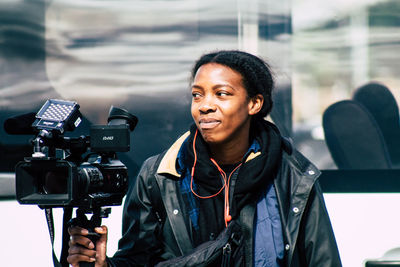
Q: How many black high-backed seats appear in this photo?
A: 2